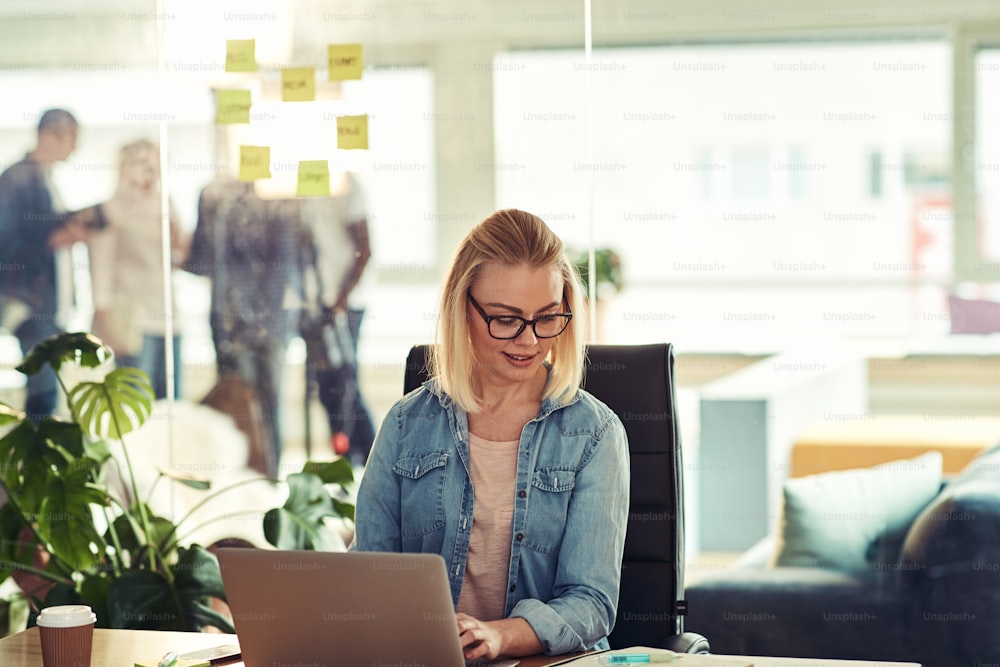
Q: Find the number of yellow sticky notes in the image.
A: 7